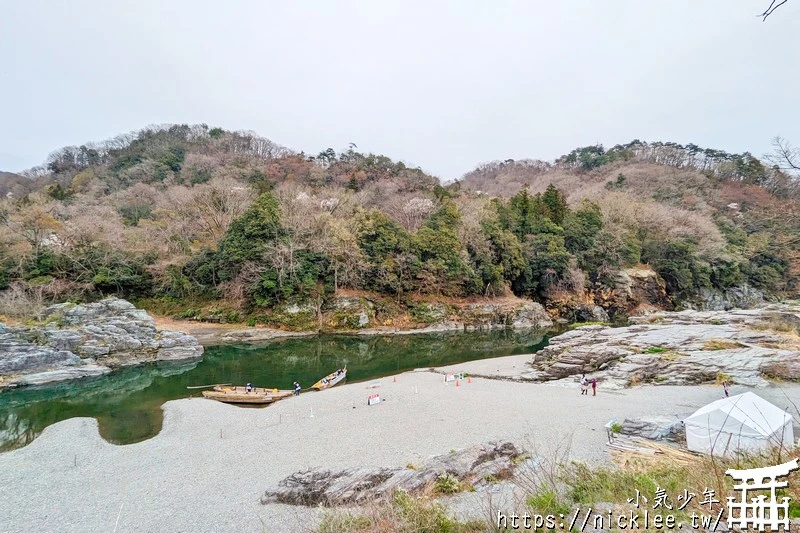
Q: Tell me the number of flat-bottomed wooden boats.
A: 3